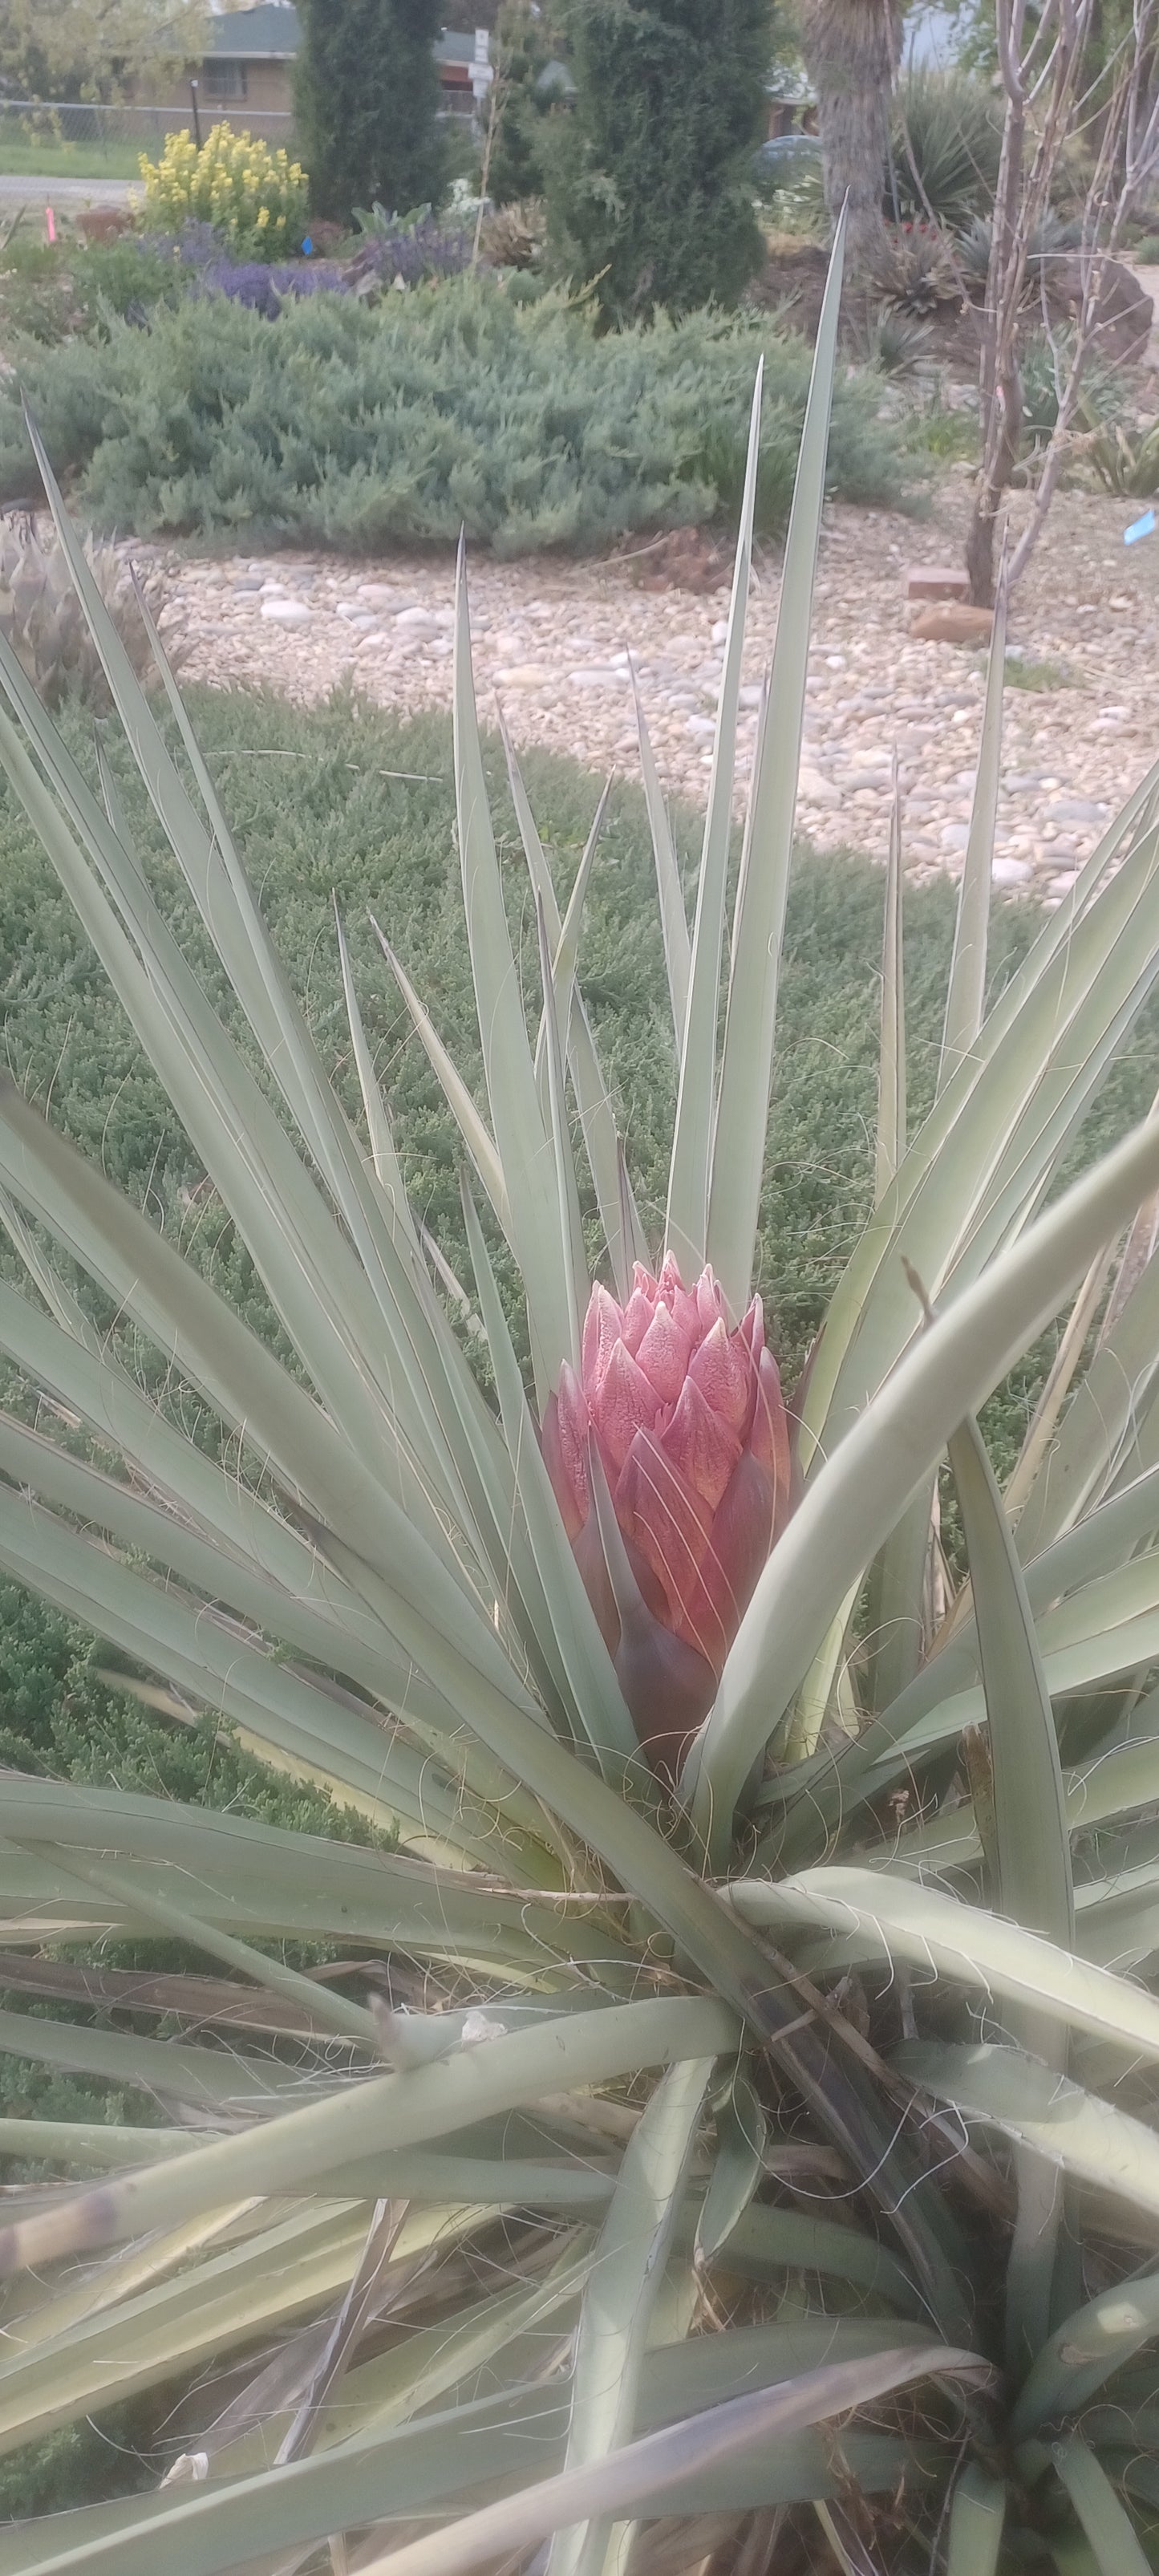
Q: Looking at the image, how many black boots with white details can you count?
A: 0